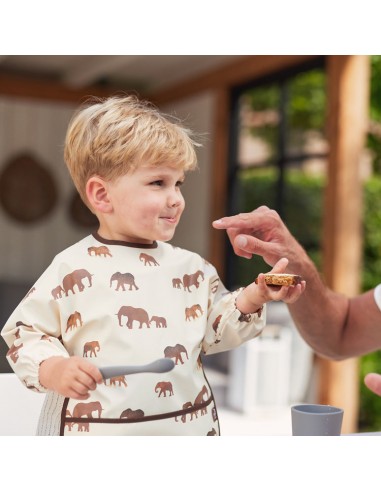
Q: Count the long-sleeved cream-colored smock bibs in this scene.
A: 1